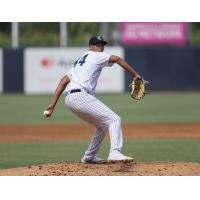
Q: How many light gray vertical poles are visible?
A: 2